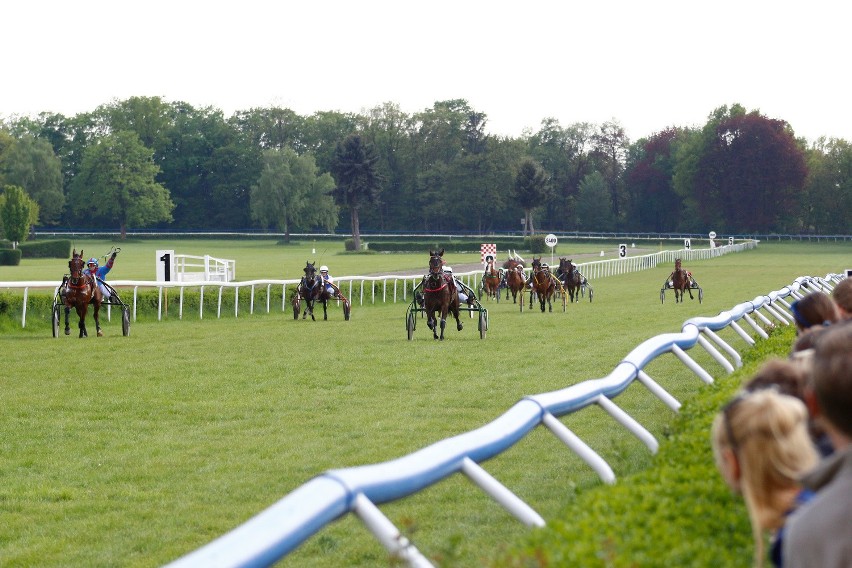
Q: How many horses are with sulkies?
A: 9